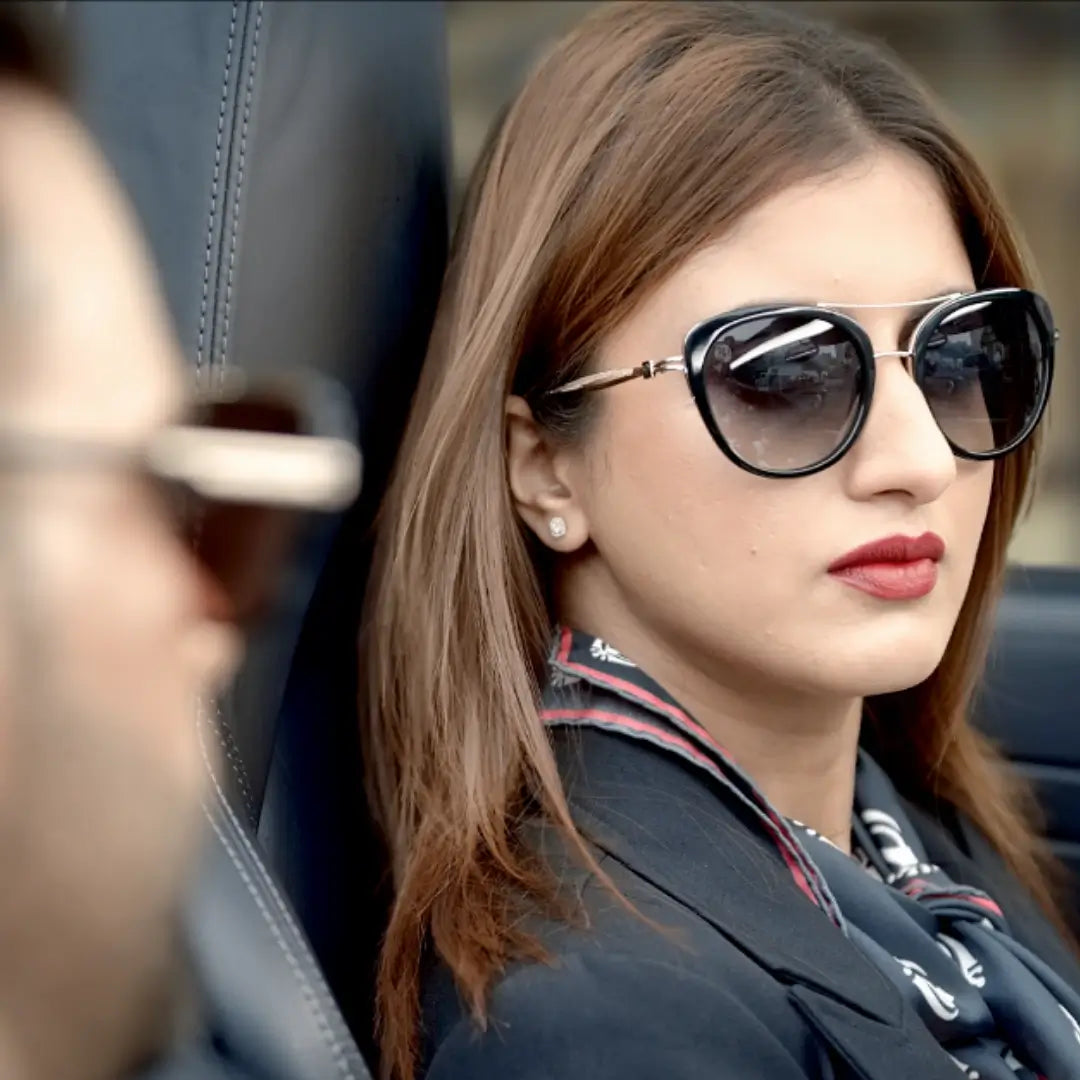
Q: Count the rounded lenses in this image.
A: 2